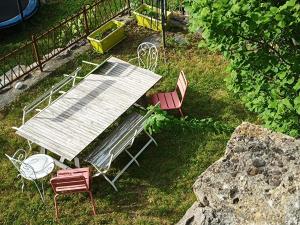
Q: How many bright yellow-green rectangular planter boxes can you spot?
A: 2